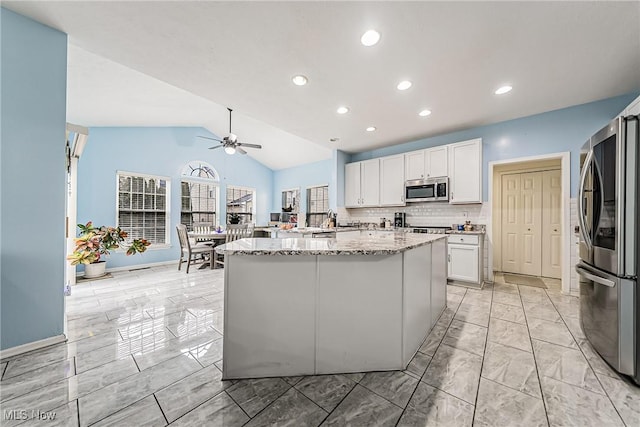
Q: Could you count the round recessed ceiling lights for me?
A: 7